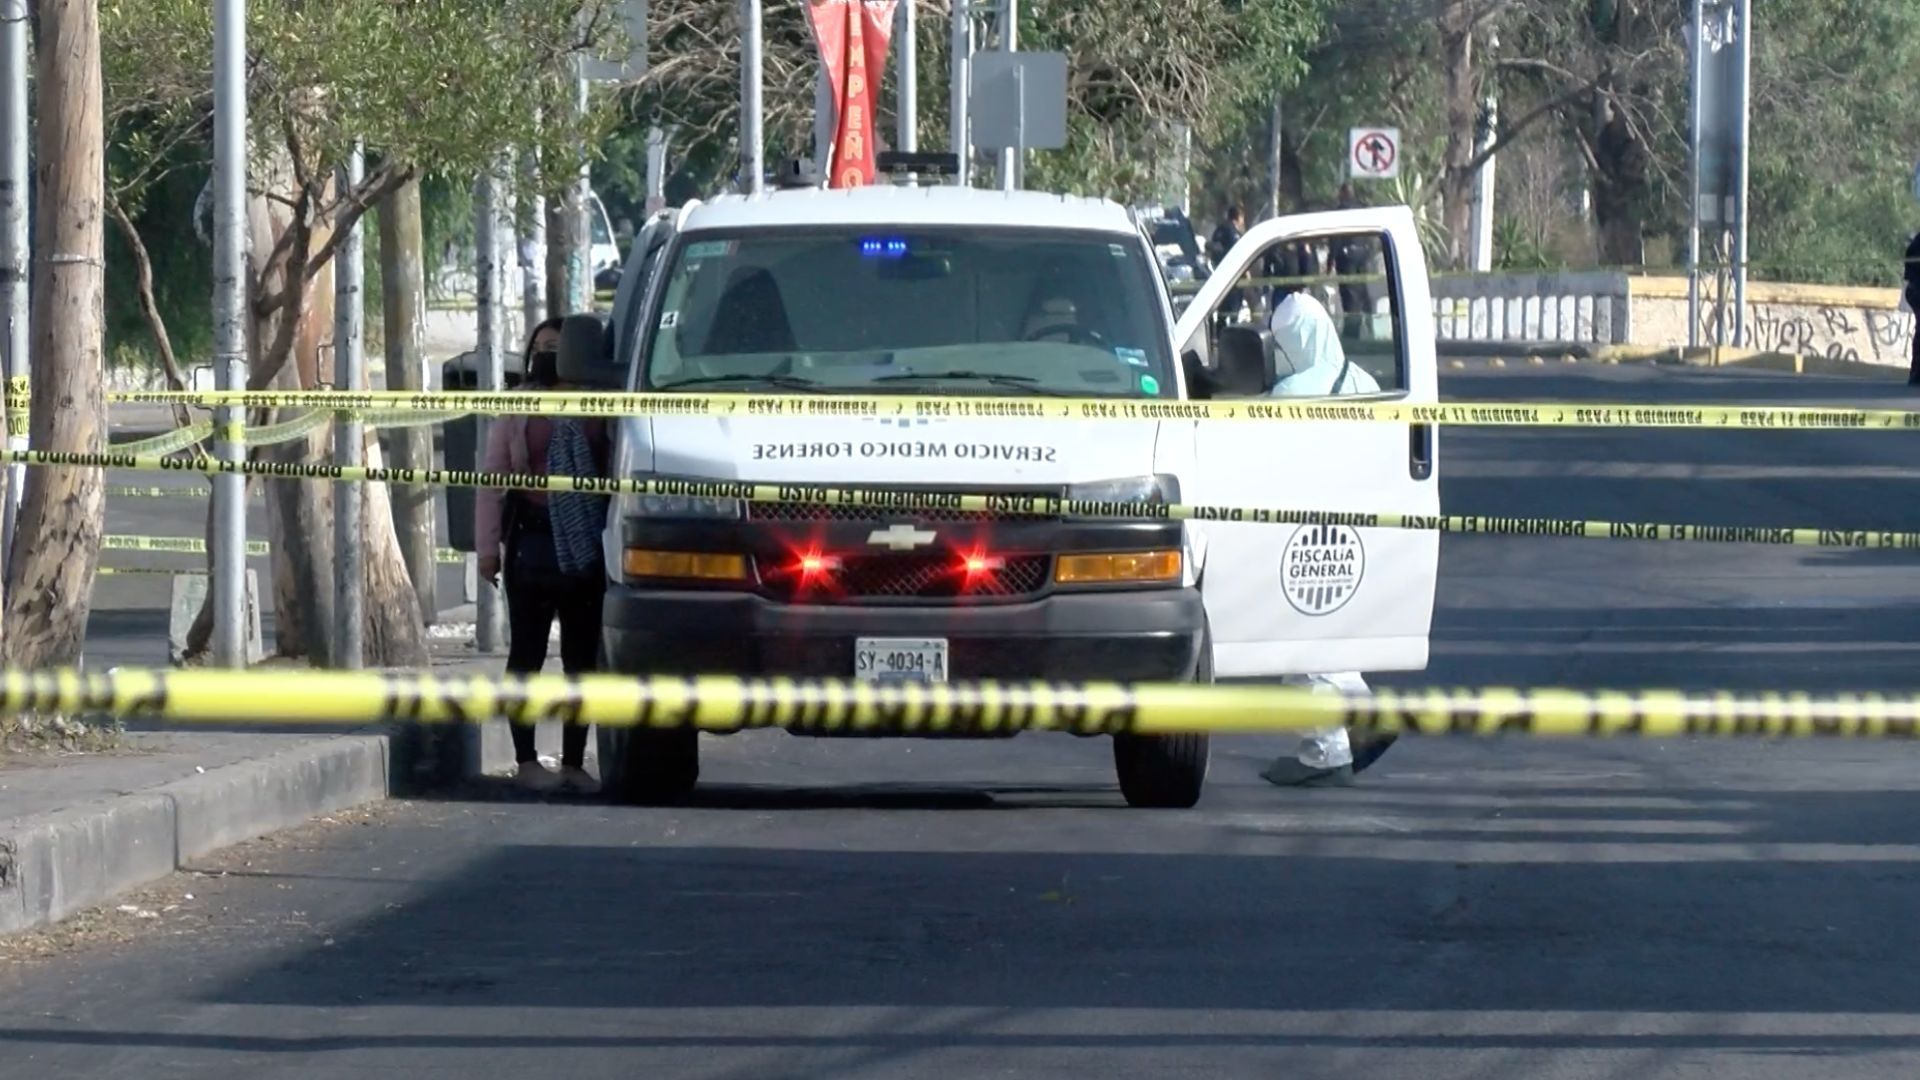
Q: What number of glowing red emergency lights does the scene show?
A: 2